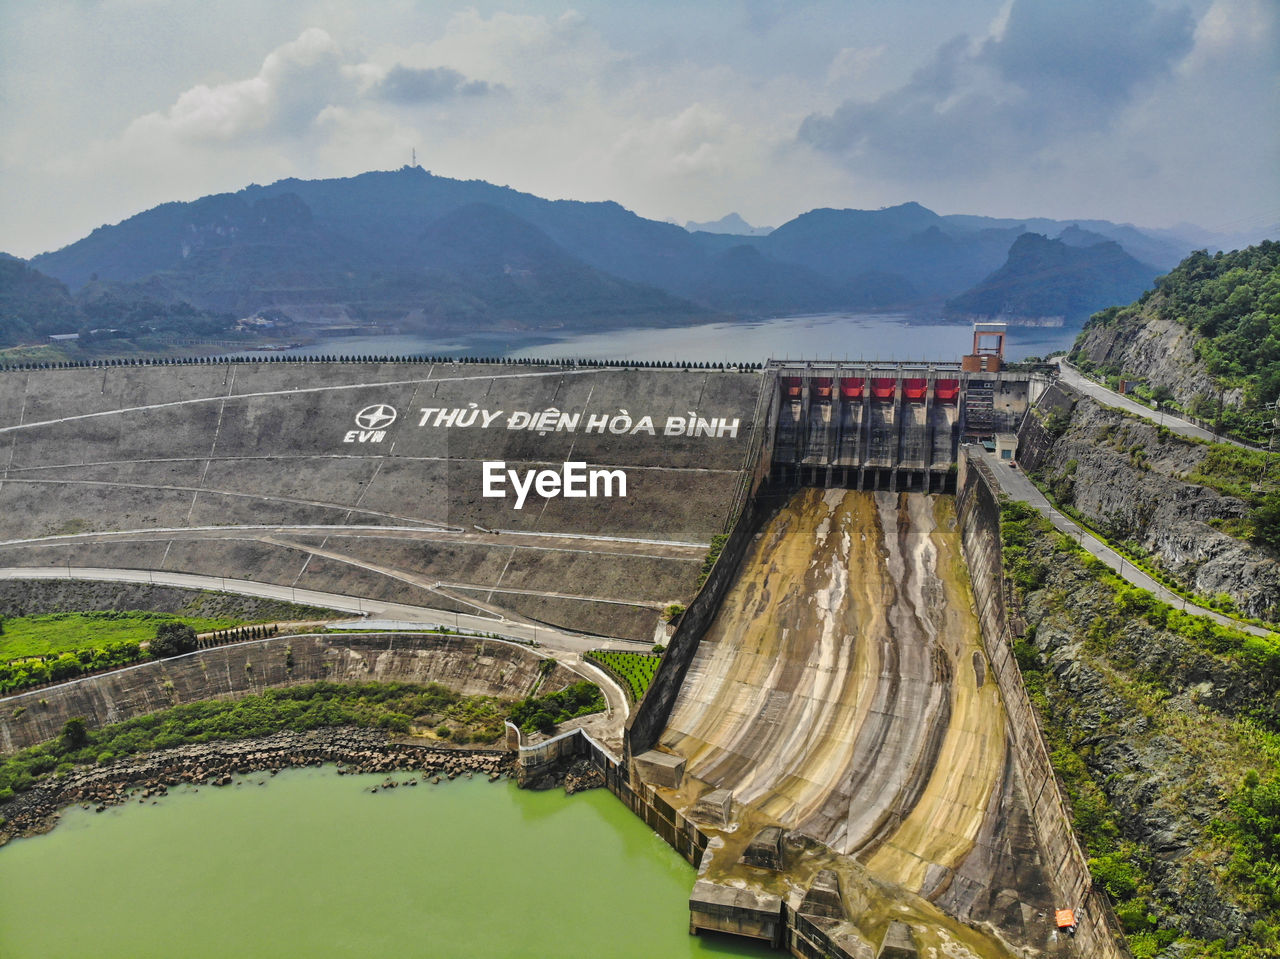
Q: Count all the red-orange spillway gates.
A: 6